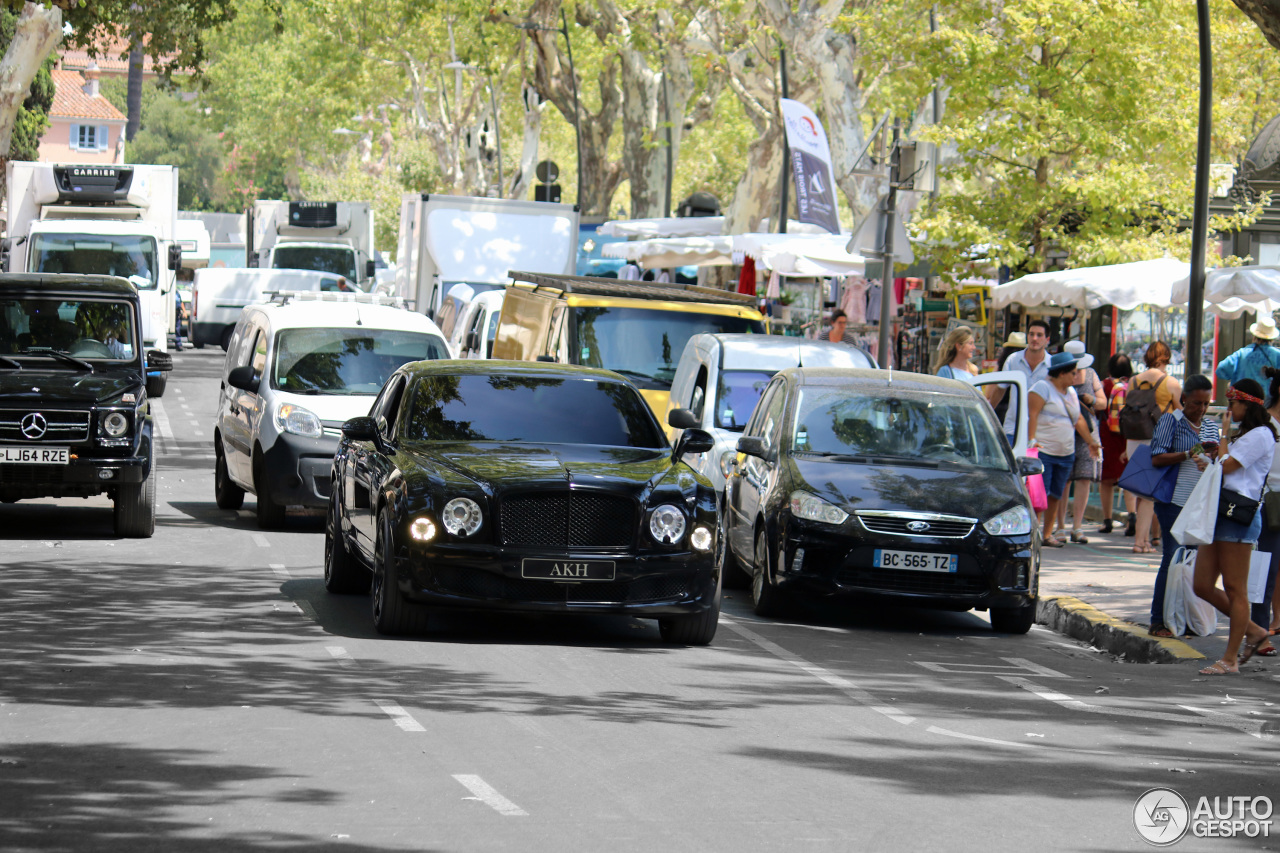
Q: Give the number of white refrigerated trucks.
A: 2